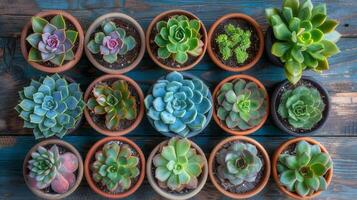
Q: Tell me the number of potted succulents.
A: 15